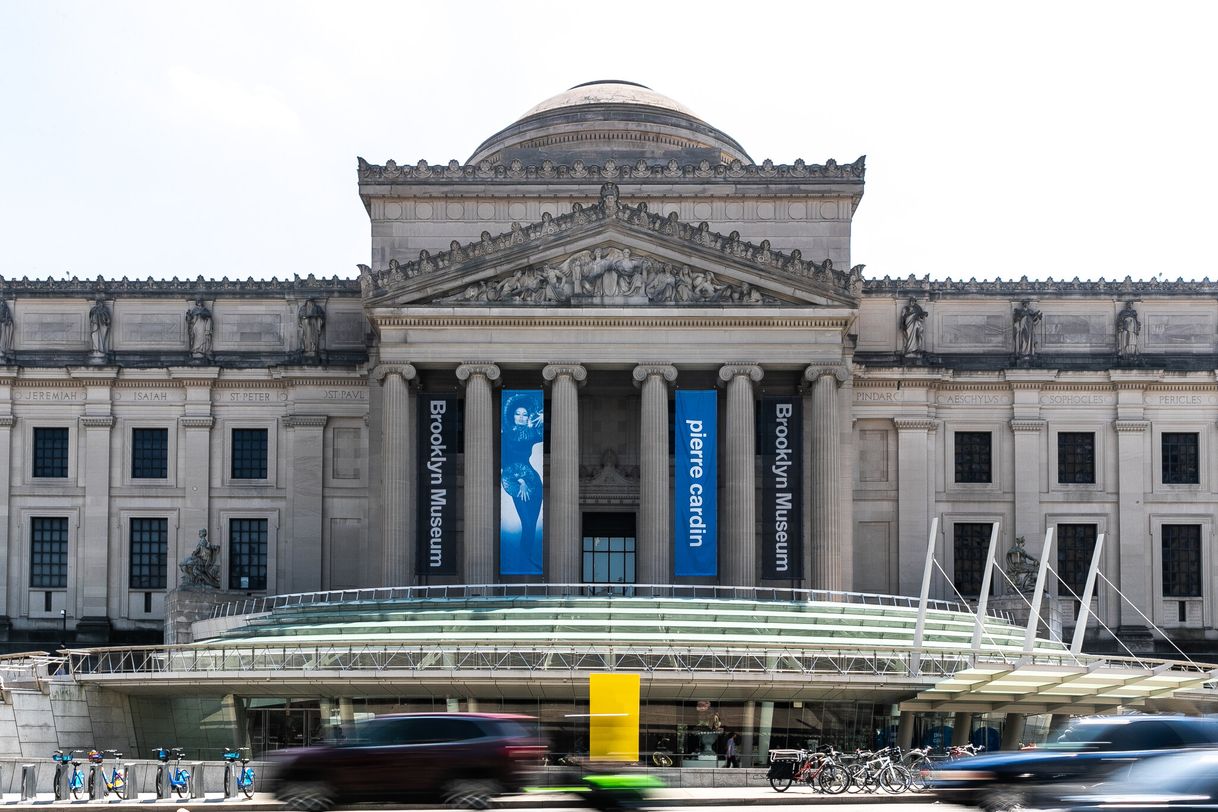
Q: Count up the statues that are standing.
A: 7